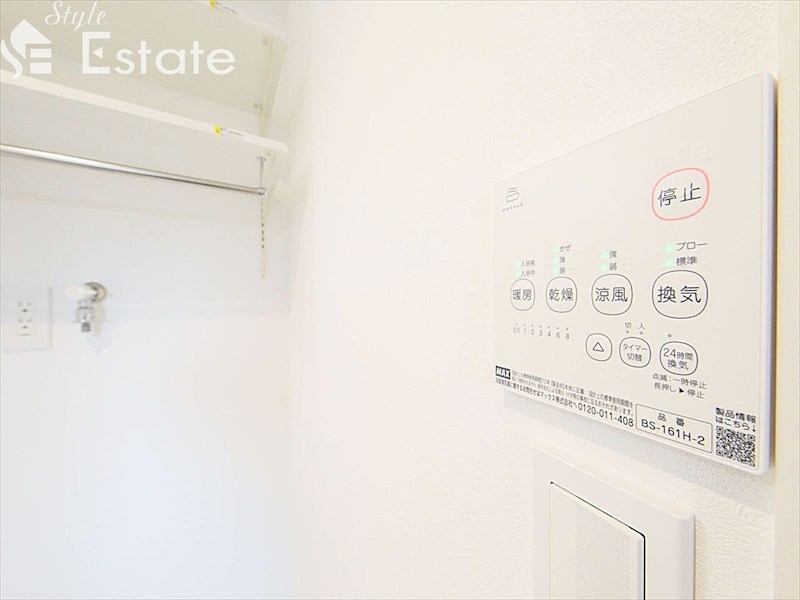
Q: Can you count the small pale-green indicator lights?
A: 9